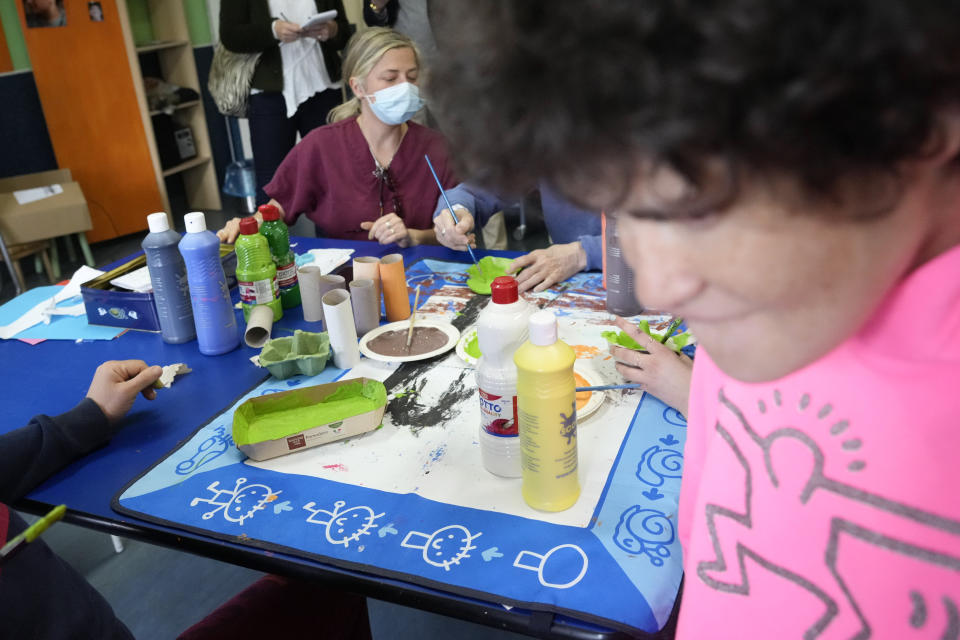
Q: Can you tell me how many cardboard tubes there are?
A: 7